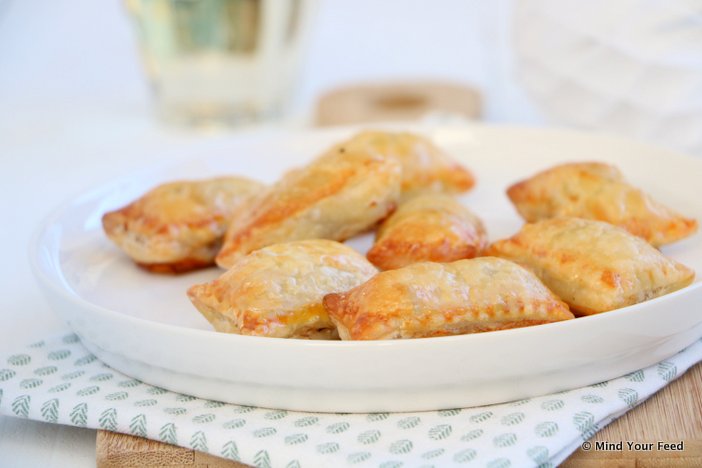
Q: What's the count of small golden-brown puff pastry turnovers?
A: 8